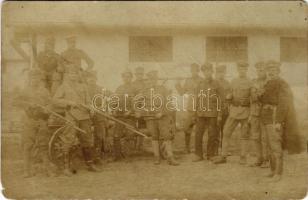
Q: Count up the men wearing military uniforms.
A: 14